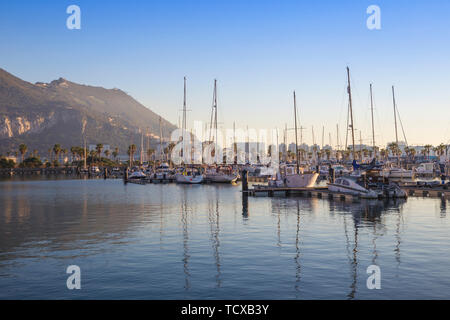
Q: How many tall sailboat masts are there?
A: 6